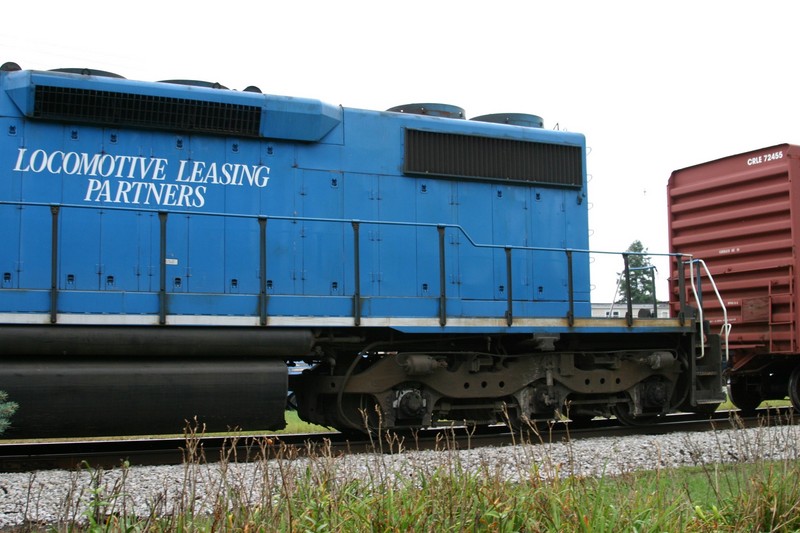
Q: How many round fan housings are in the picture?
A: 4